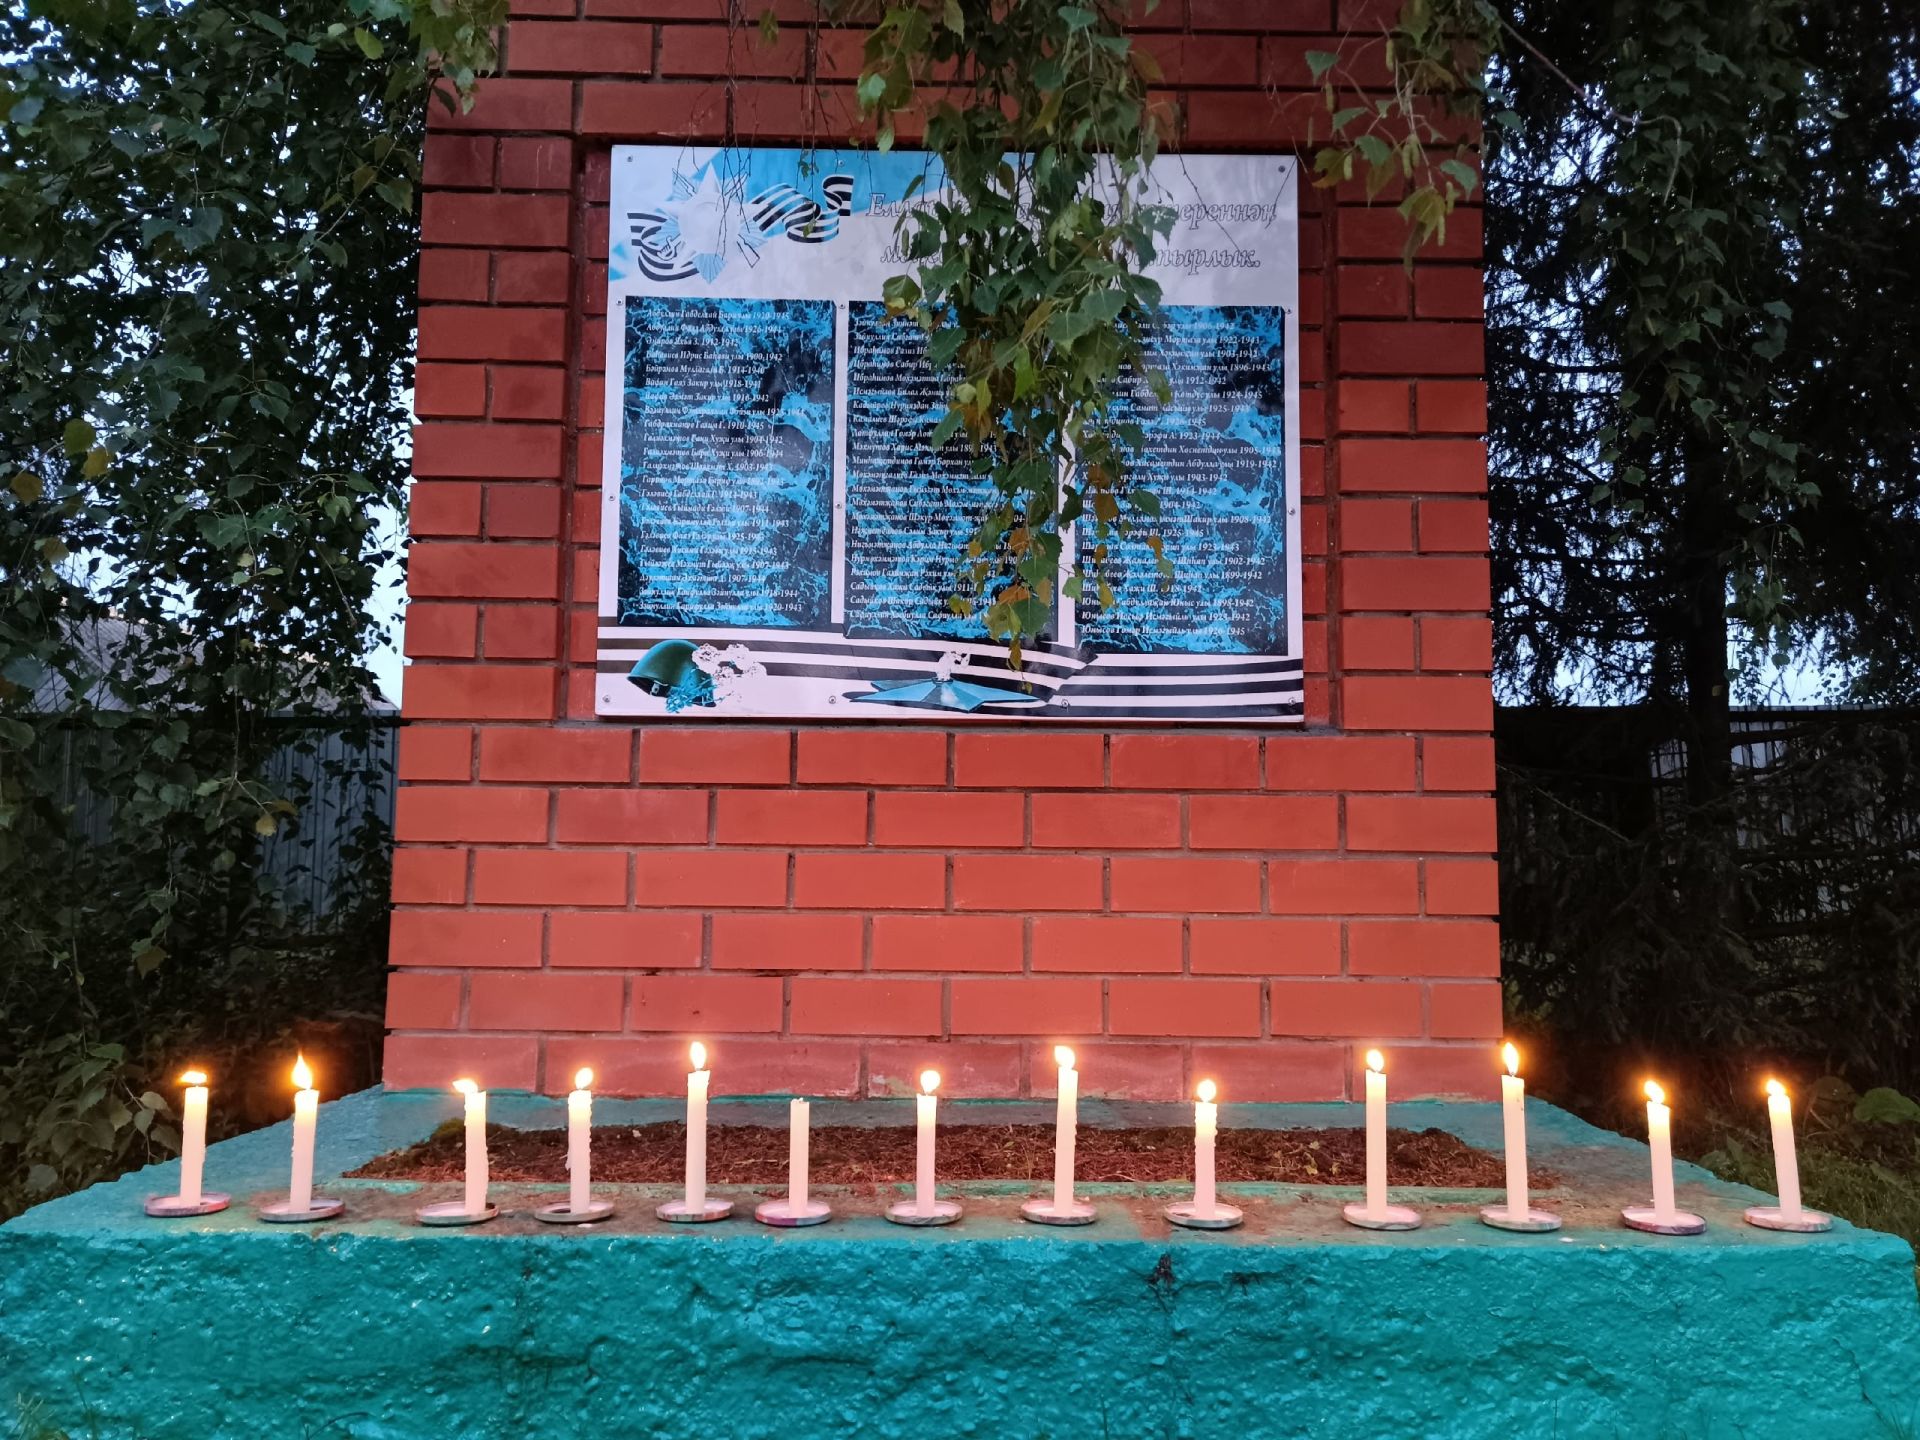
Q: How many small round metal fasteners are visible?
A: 13